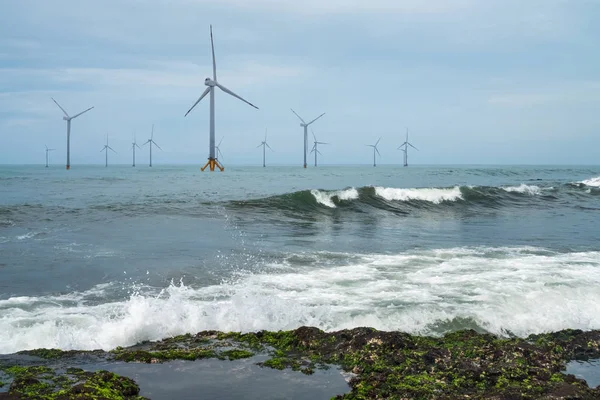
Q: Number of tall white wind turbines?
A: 12